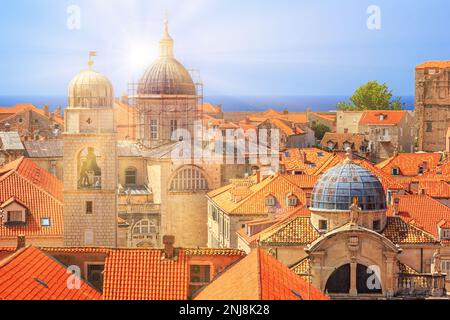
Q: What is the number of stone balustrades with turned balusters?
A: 1